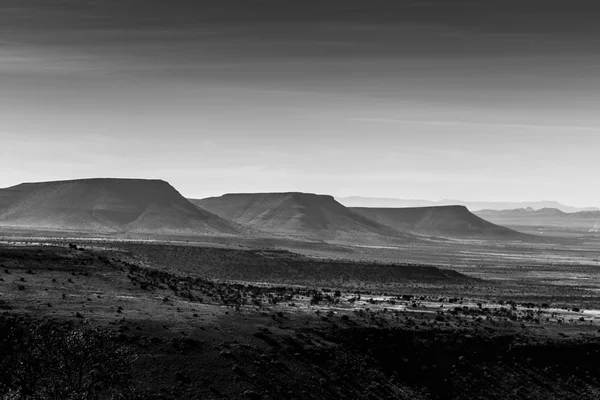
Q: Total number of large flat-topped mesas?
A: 3